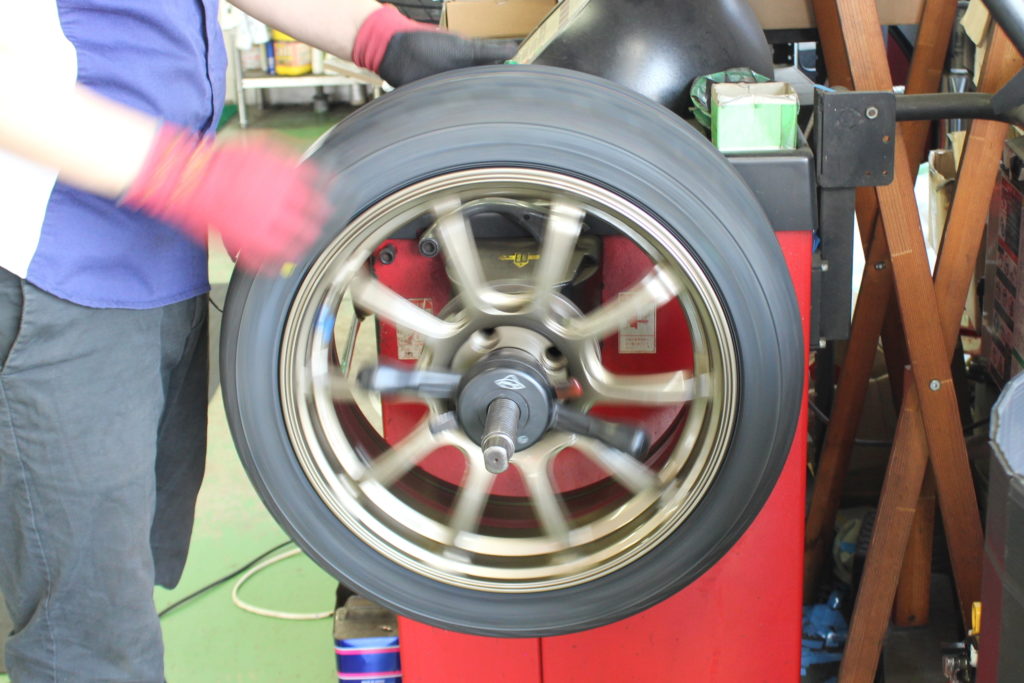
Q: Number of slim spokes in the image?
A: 10